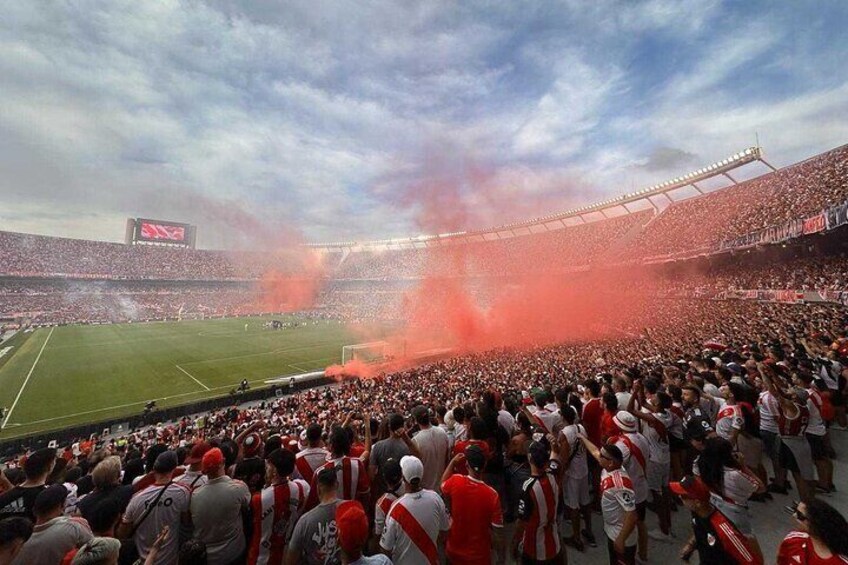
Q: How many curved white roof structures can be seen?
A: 1